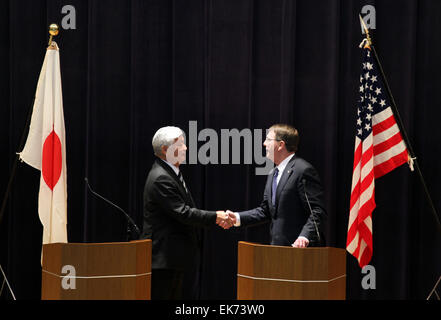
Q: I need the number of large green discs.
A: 0